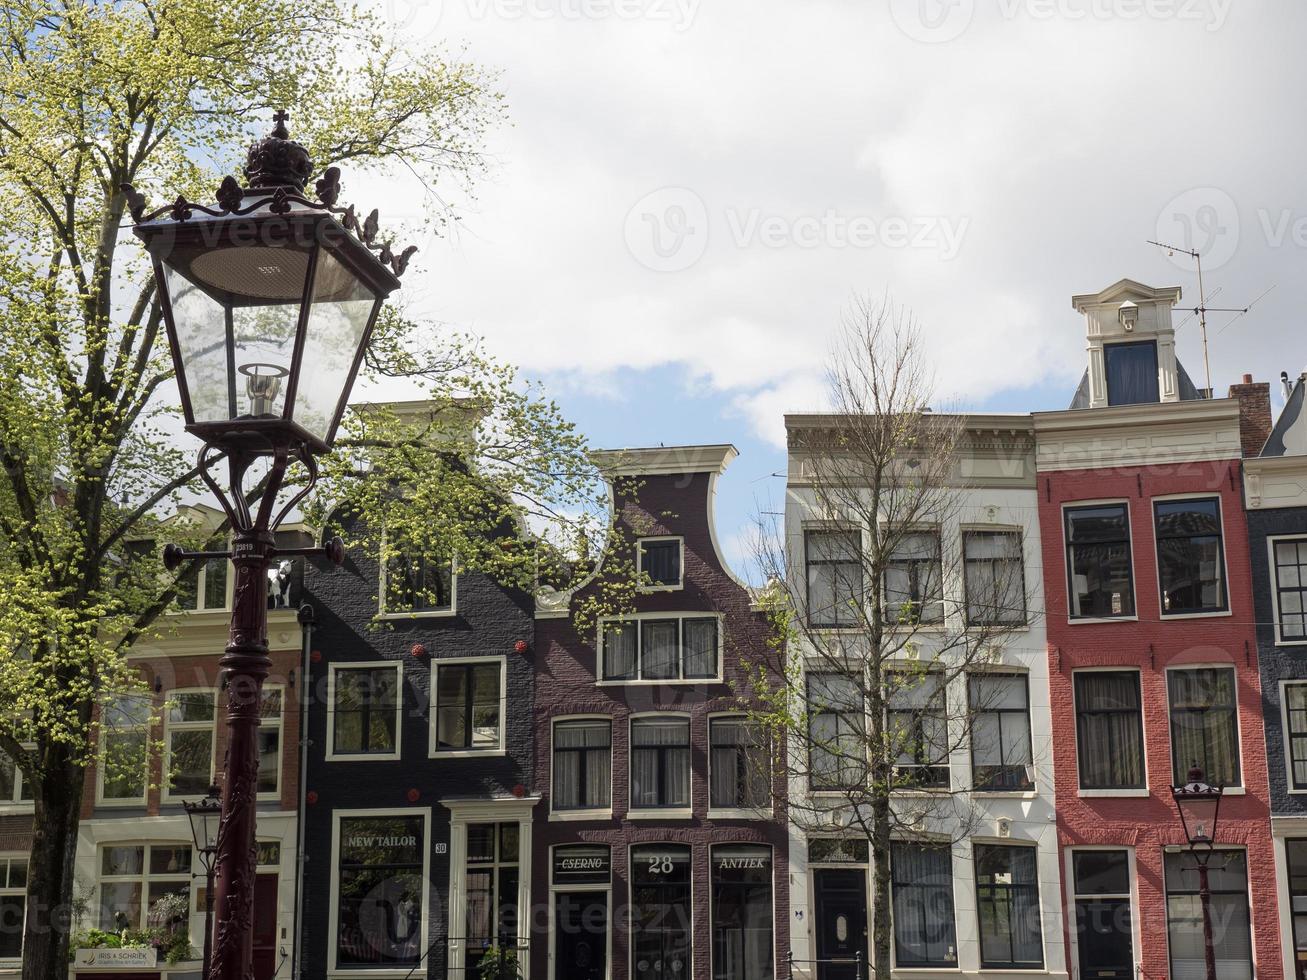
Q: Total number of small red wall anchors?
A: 6